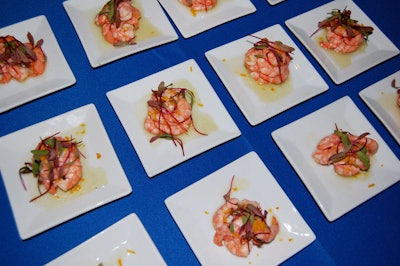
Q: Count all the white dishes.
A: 12